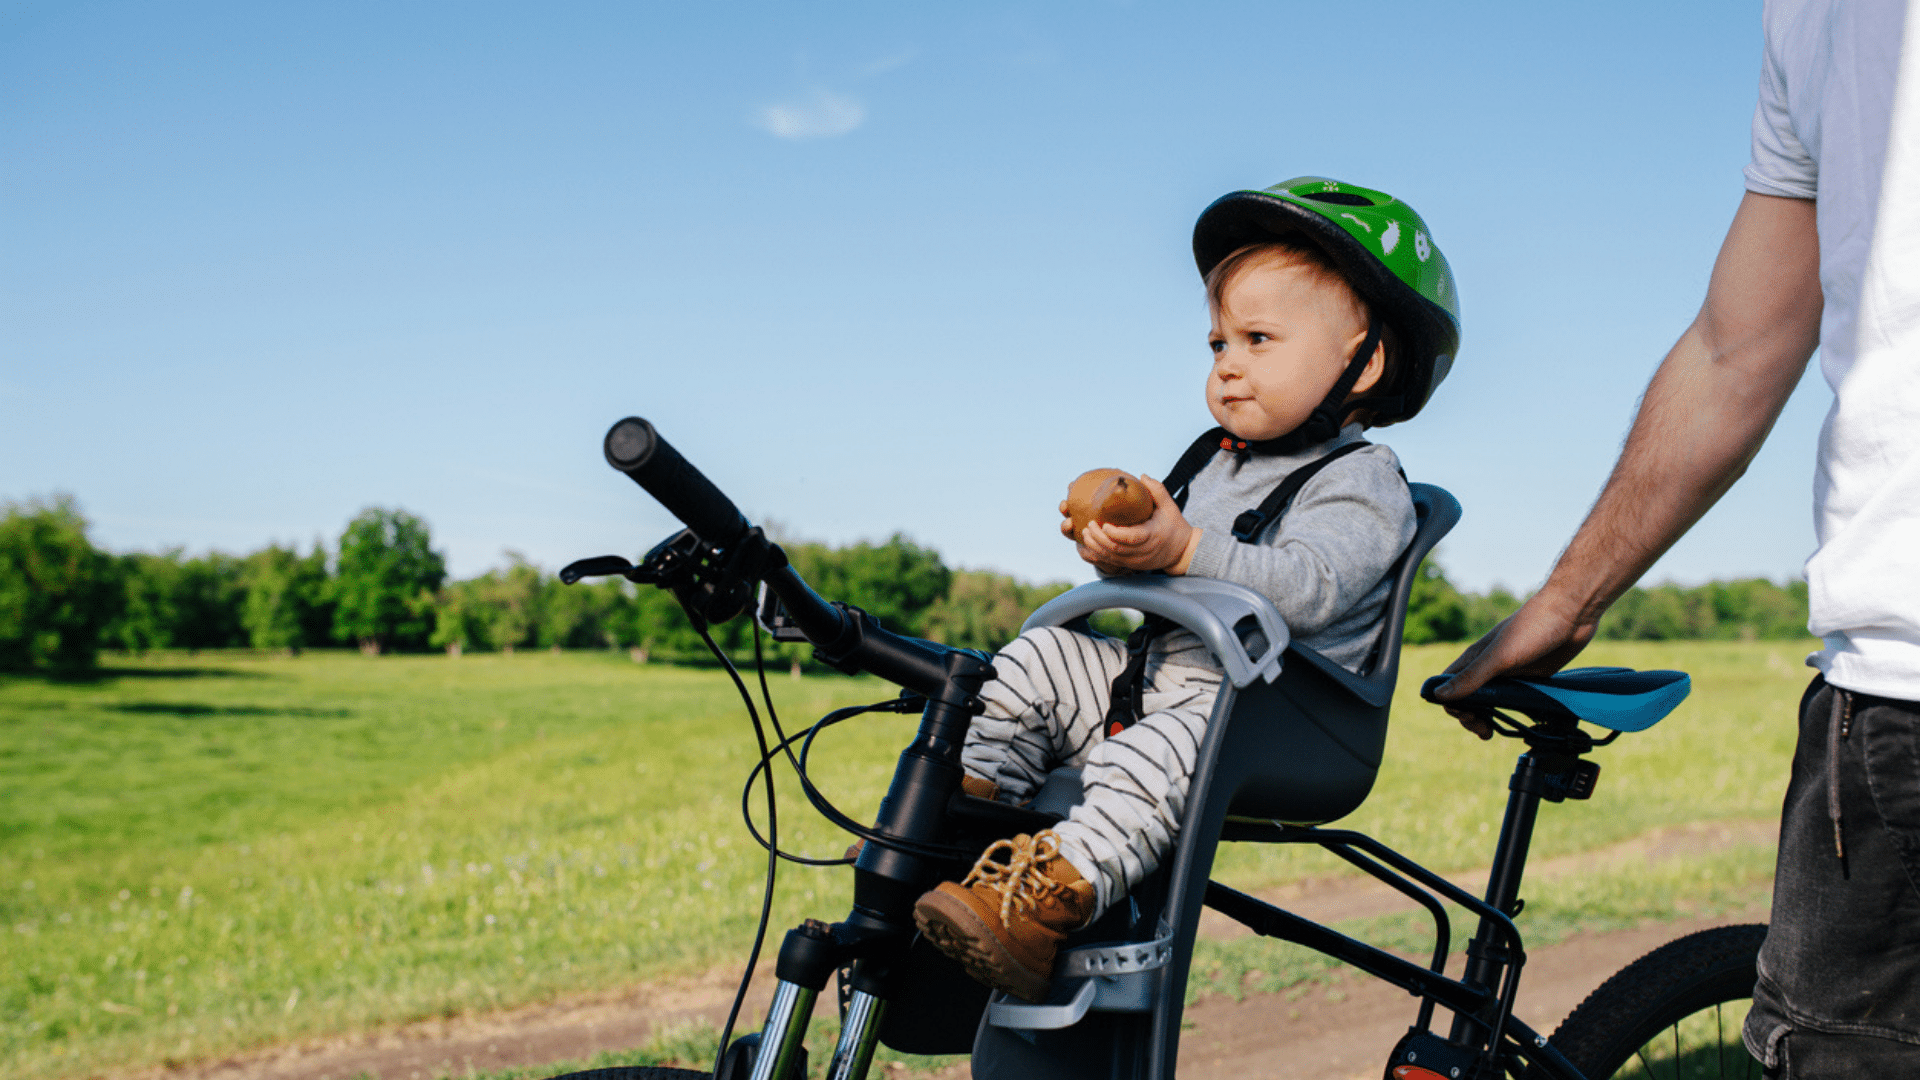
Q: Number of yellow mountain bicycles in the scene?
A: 0